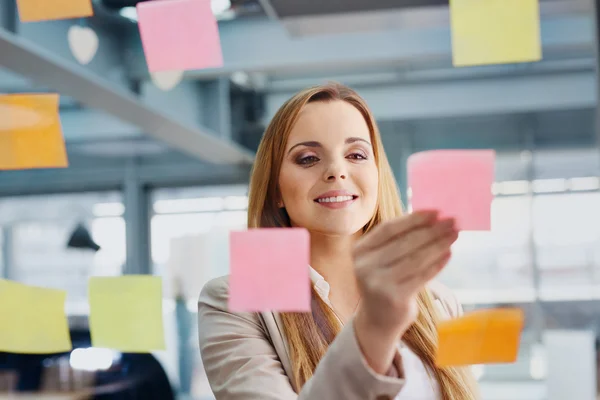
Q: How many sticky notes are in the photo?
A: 9